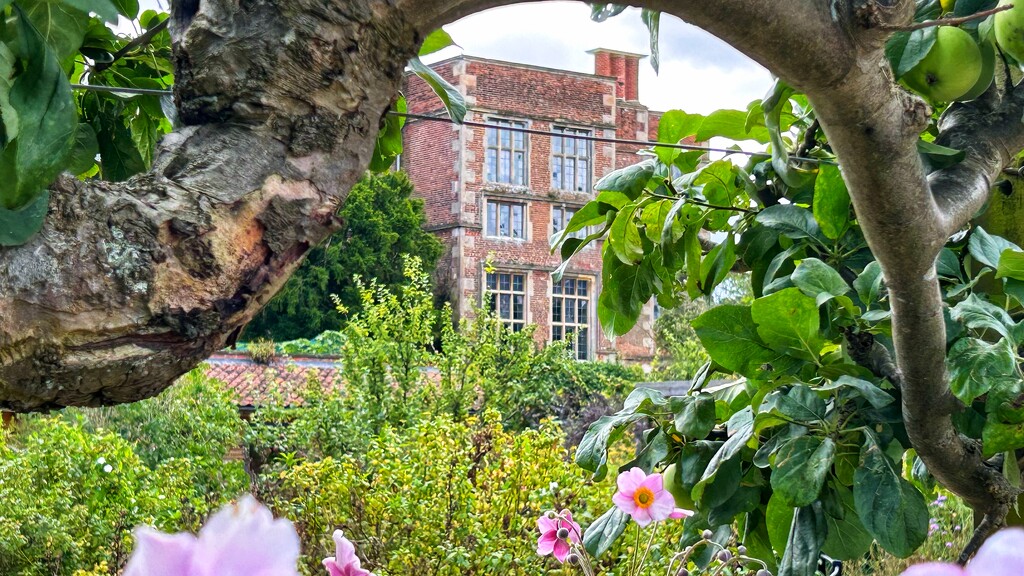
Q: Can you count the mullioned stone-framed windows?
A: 6